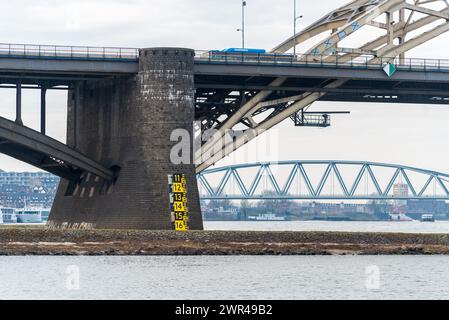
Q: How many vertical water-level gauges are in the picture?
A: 1